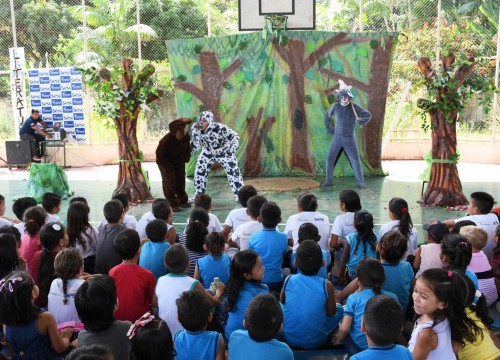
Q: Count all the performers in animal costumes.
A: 3